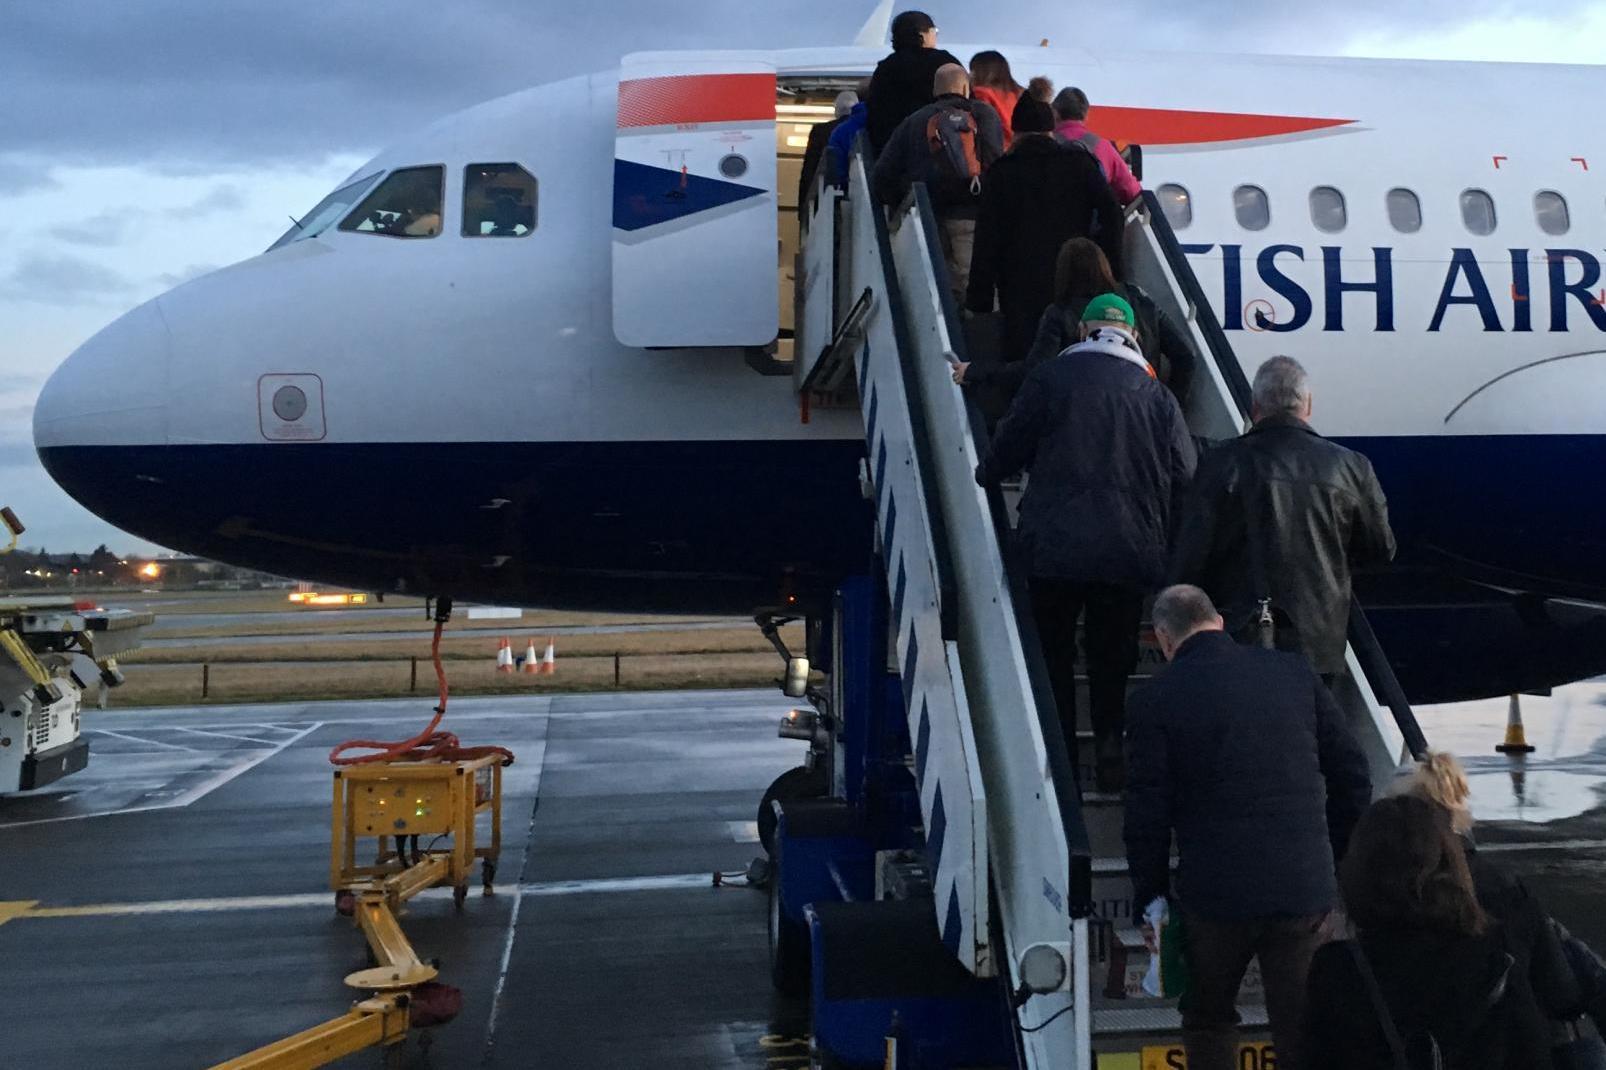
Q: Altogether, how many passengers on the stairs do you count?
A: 13